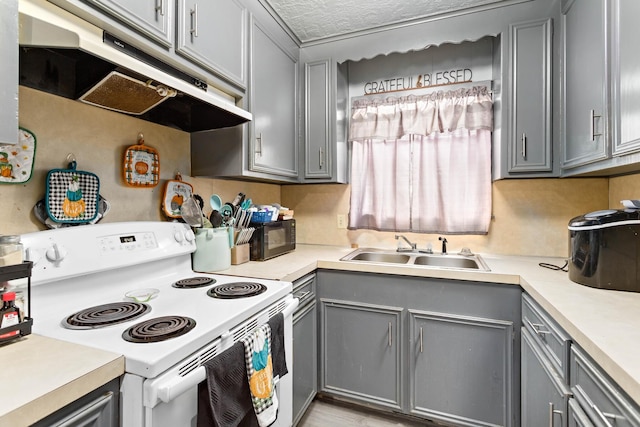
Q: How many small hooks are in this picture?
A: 3